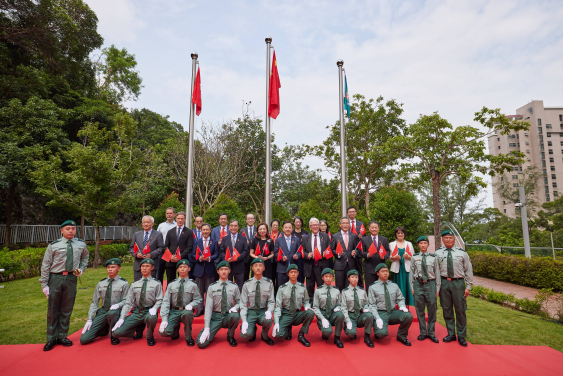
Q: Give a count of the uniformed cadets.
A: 12